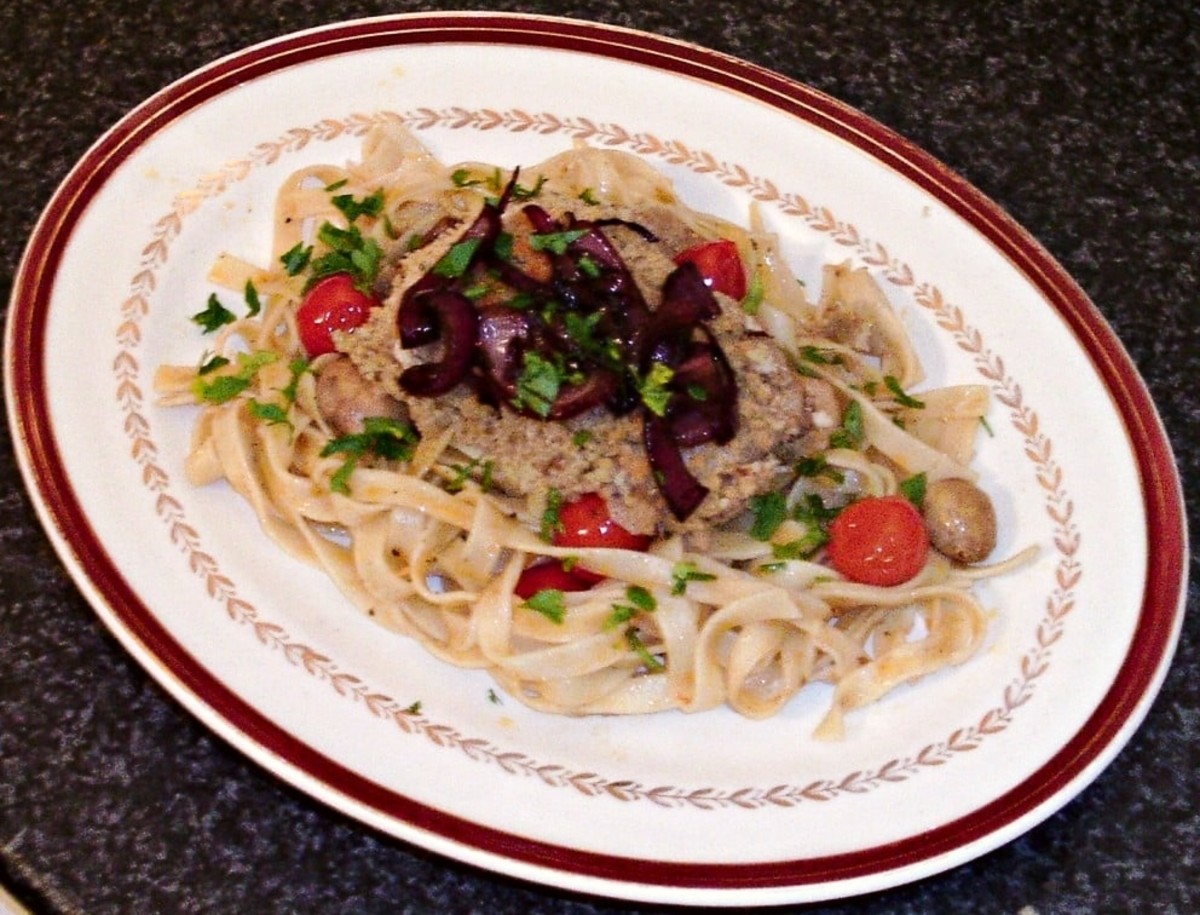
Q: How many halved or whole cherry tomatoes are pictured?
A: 5